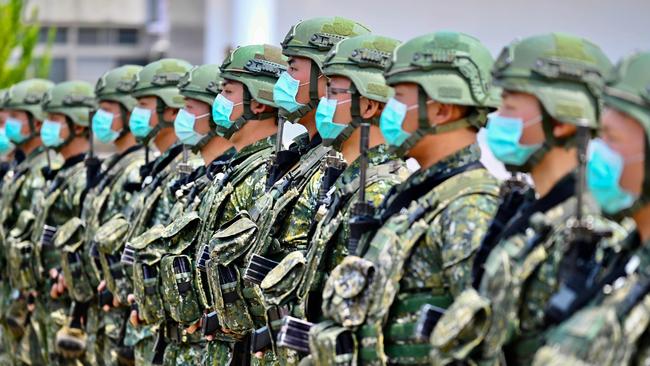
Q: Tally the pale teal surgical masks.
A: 12